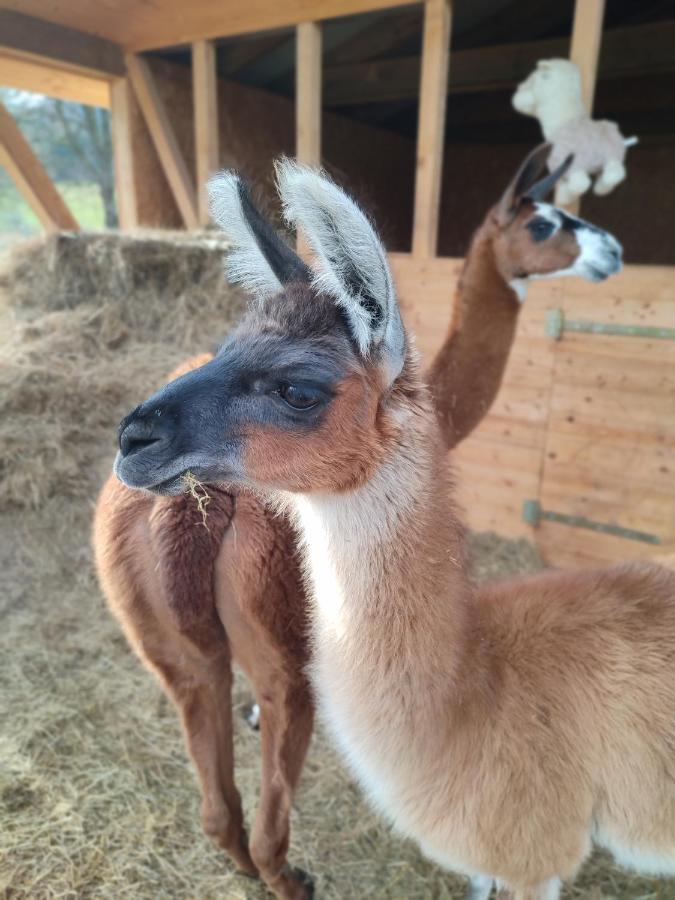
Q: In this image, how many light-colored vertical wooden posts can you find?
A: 5